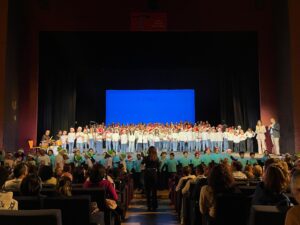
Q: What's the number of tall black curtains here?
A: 2